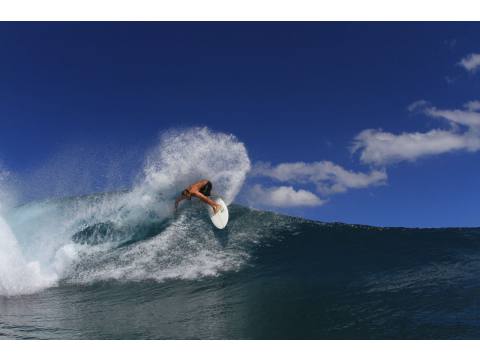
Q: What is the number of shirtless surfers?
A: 1